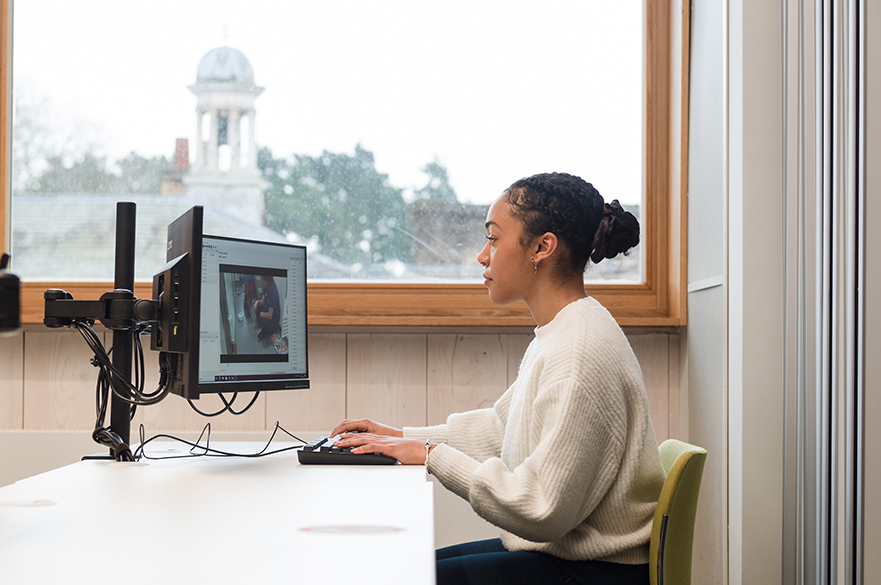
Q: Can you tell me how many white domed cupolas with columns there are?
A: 1